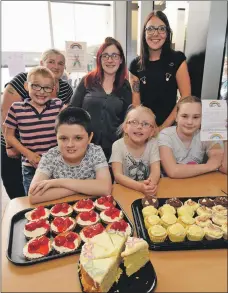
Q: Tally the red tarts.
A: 12